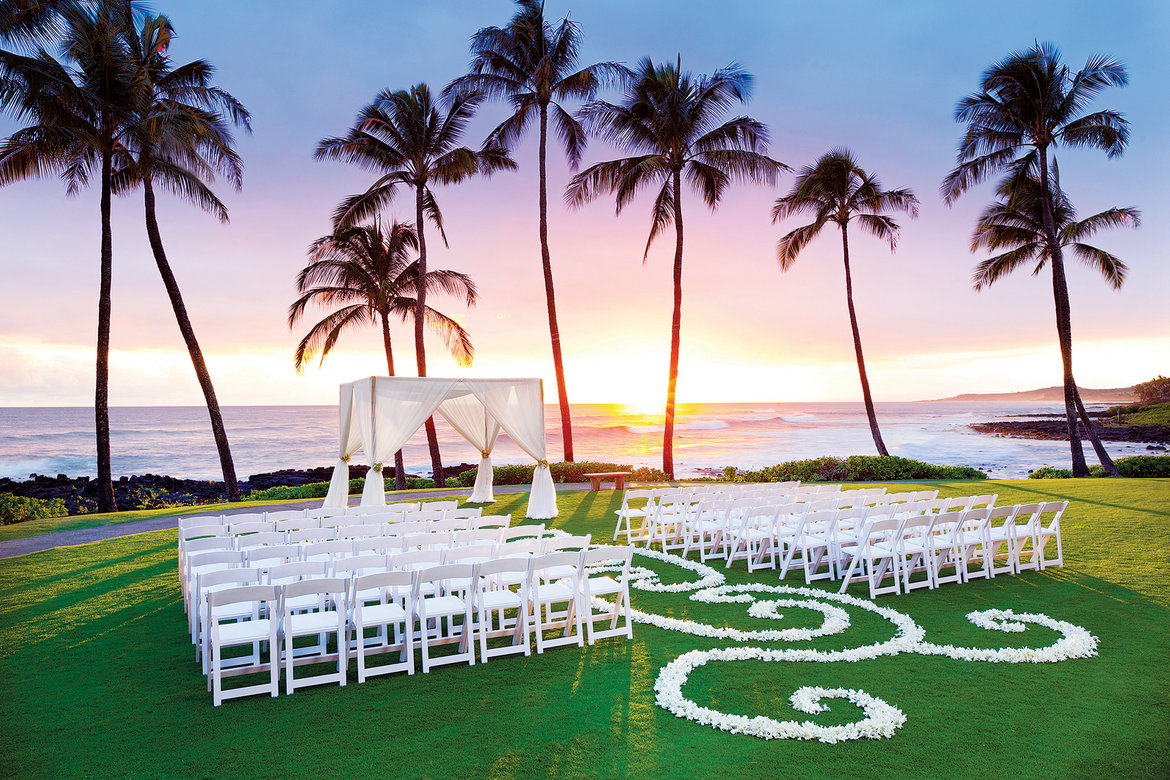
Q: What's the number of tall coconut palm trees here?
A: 9